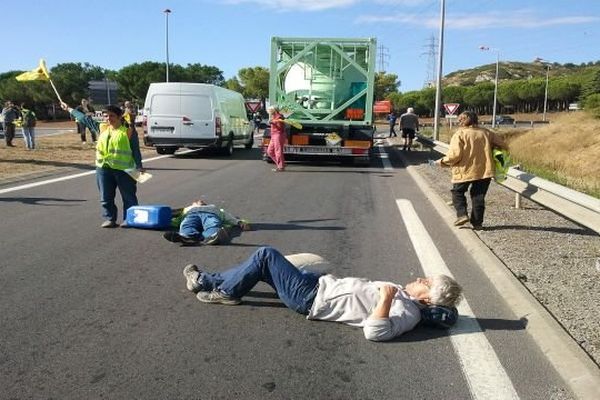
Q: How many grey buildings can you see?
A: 1